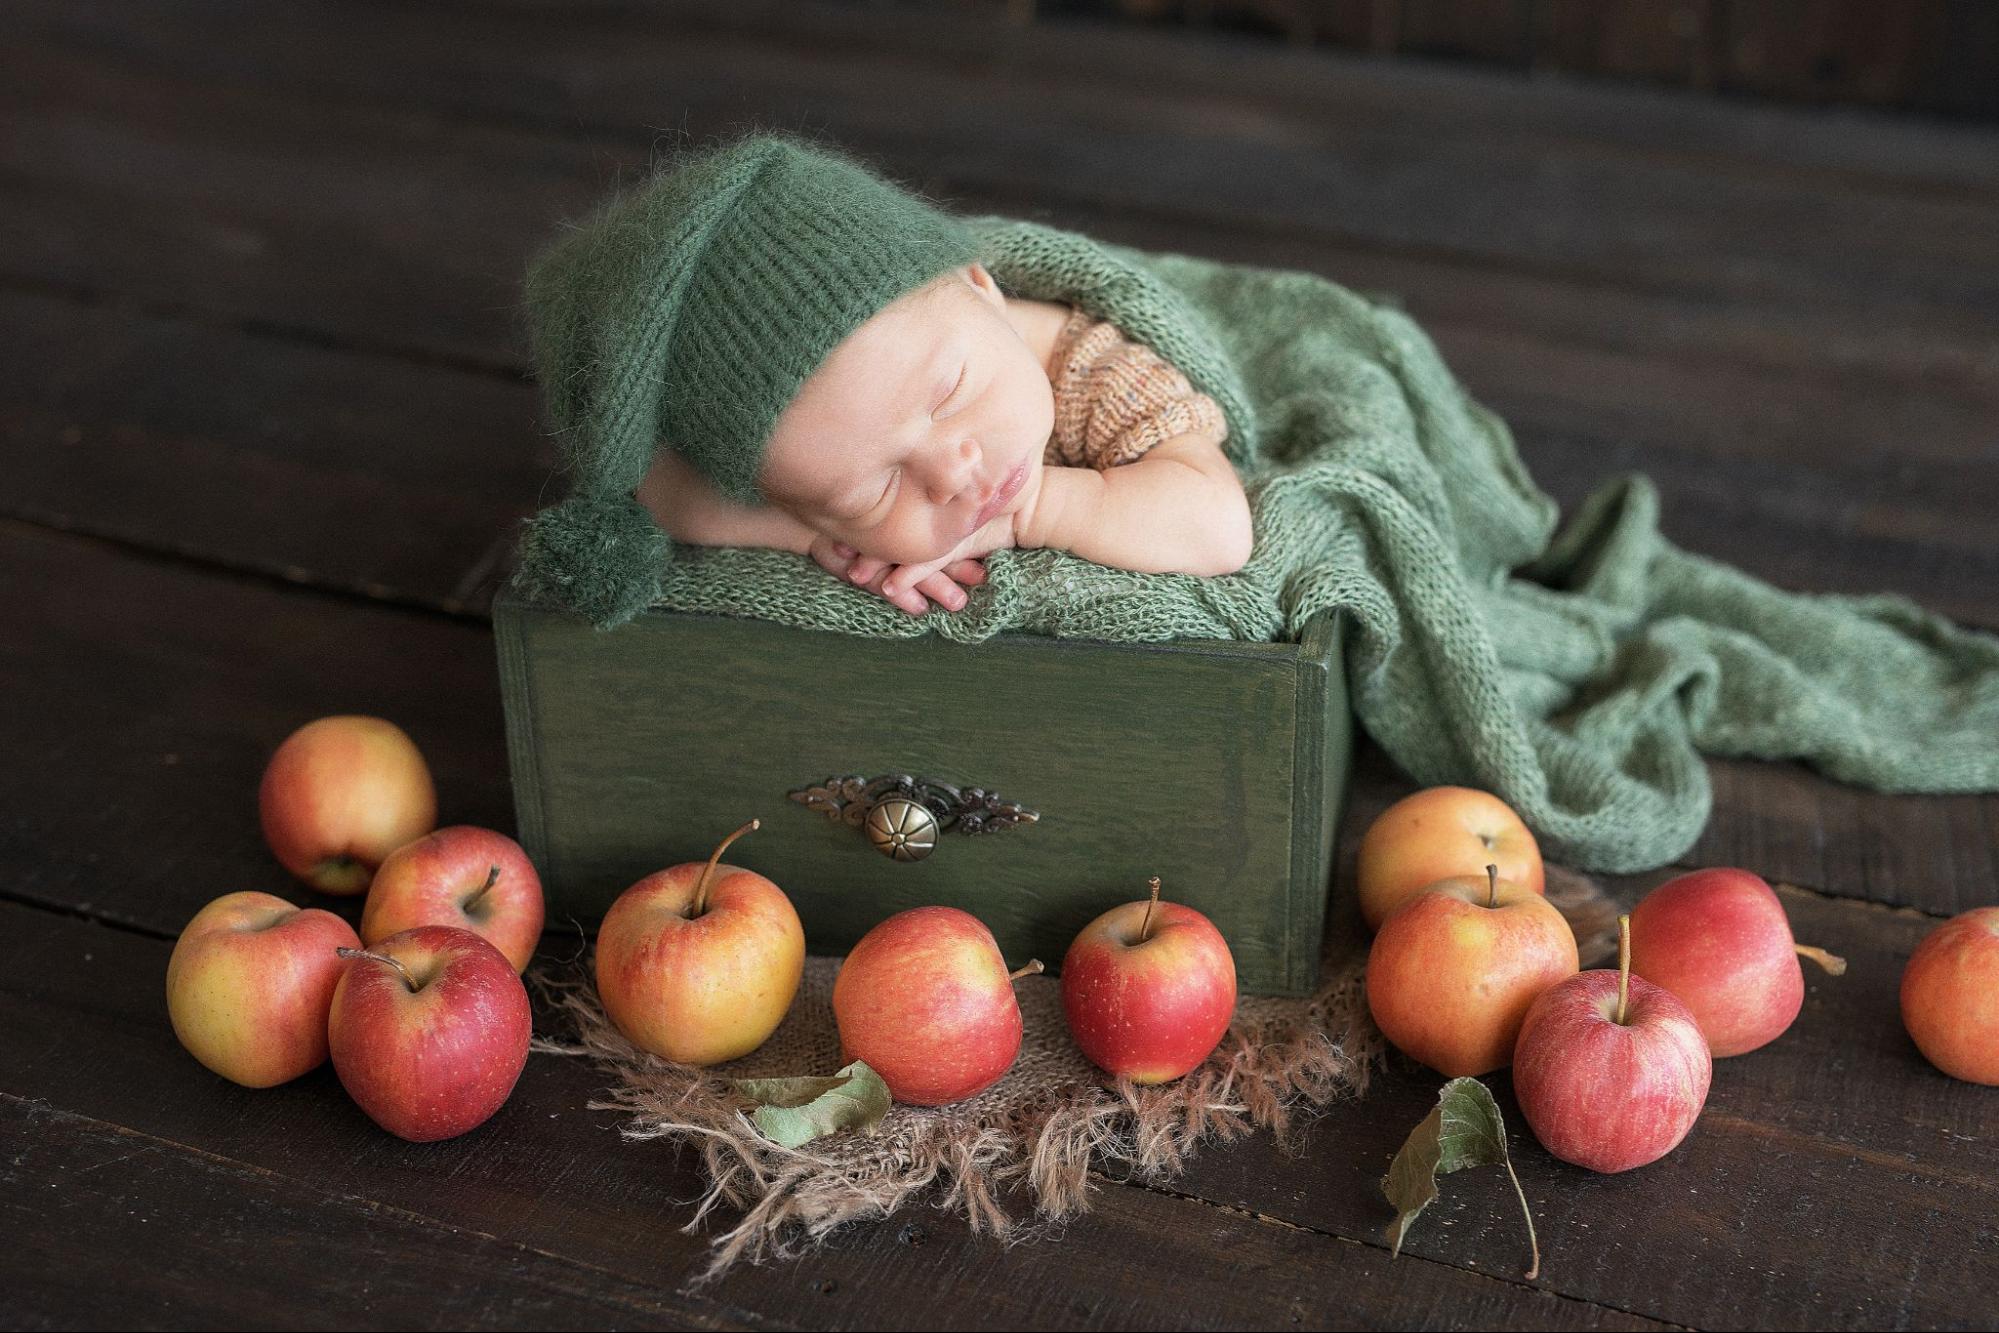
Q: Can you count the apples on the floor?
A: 12